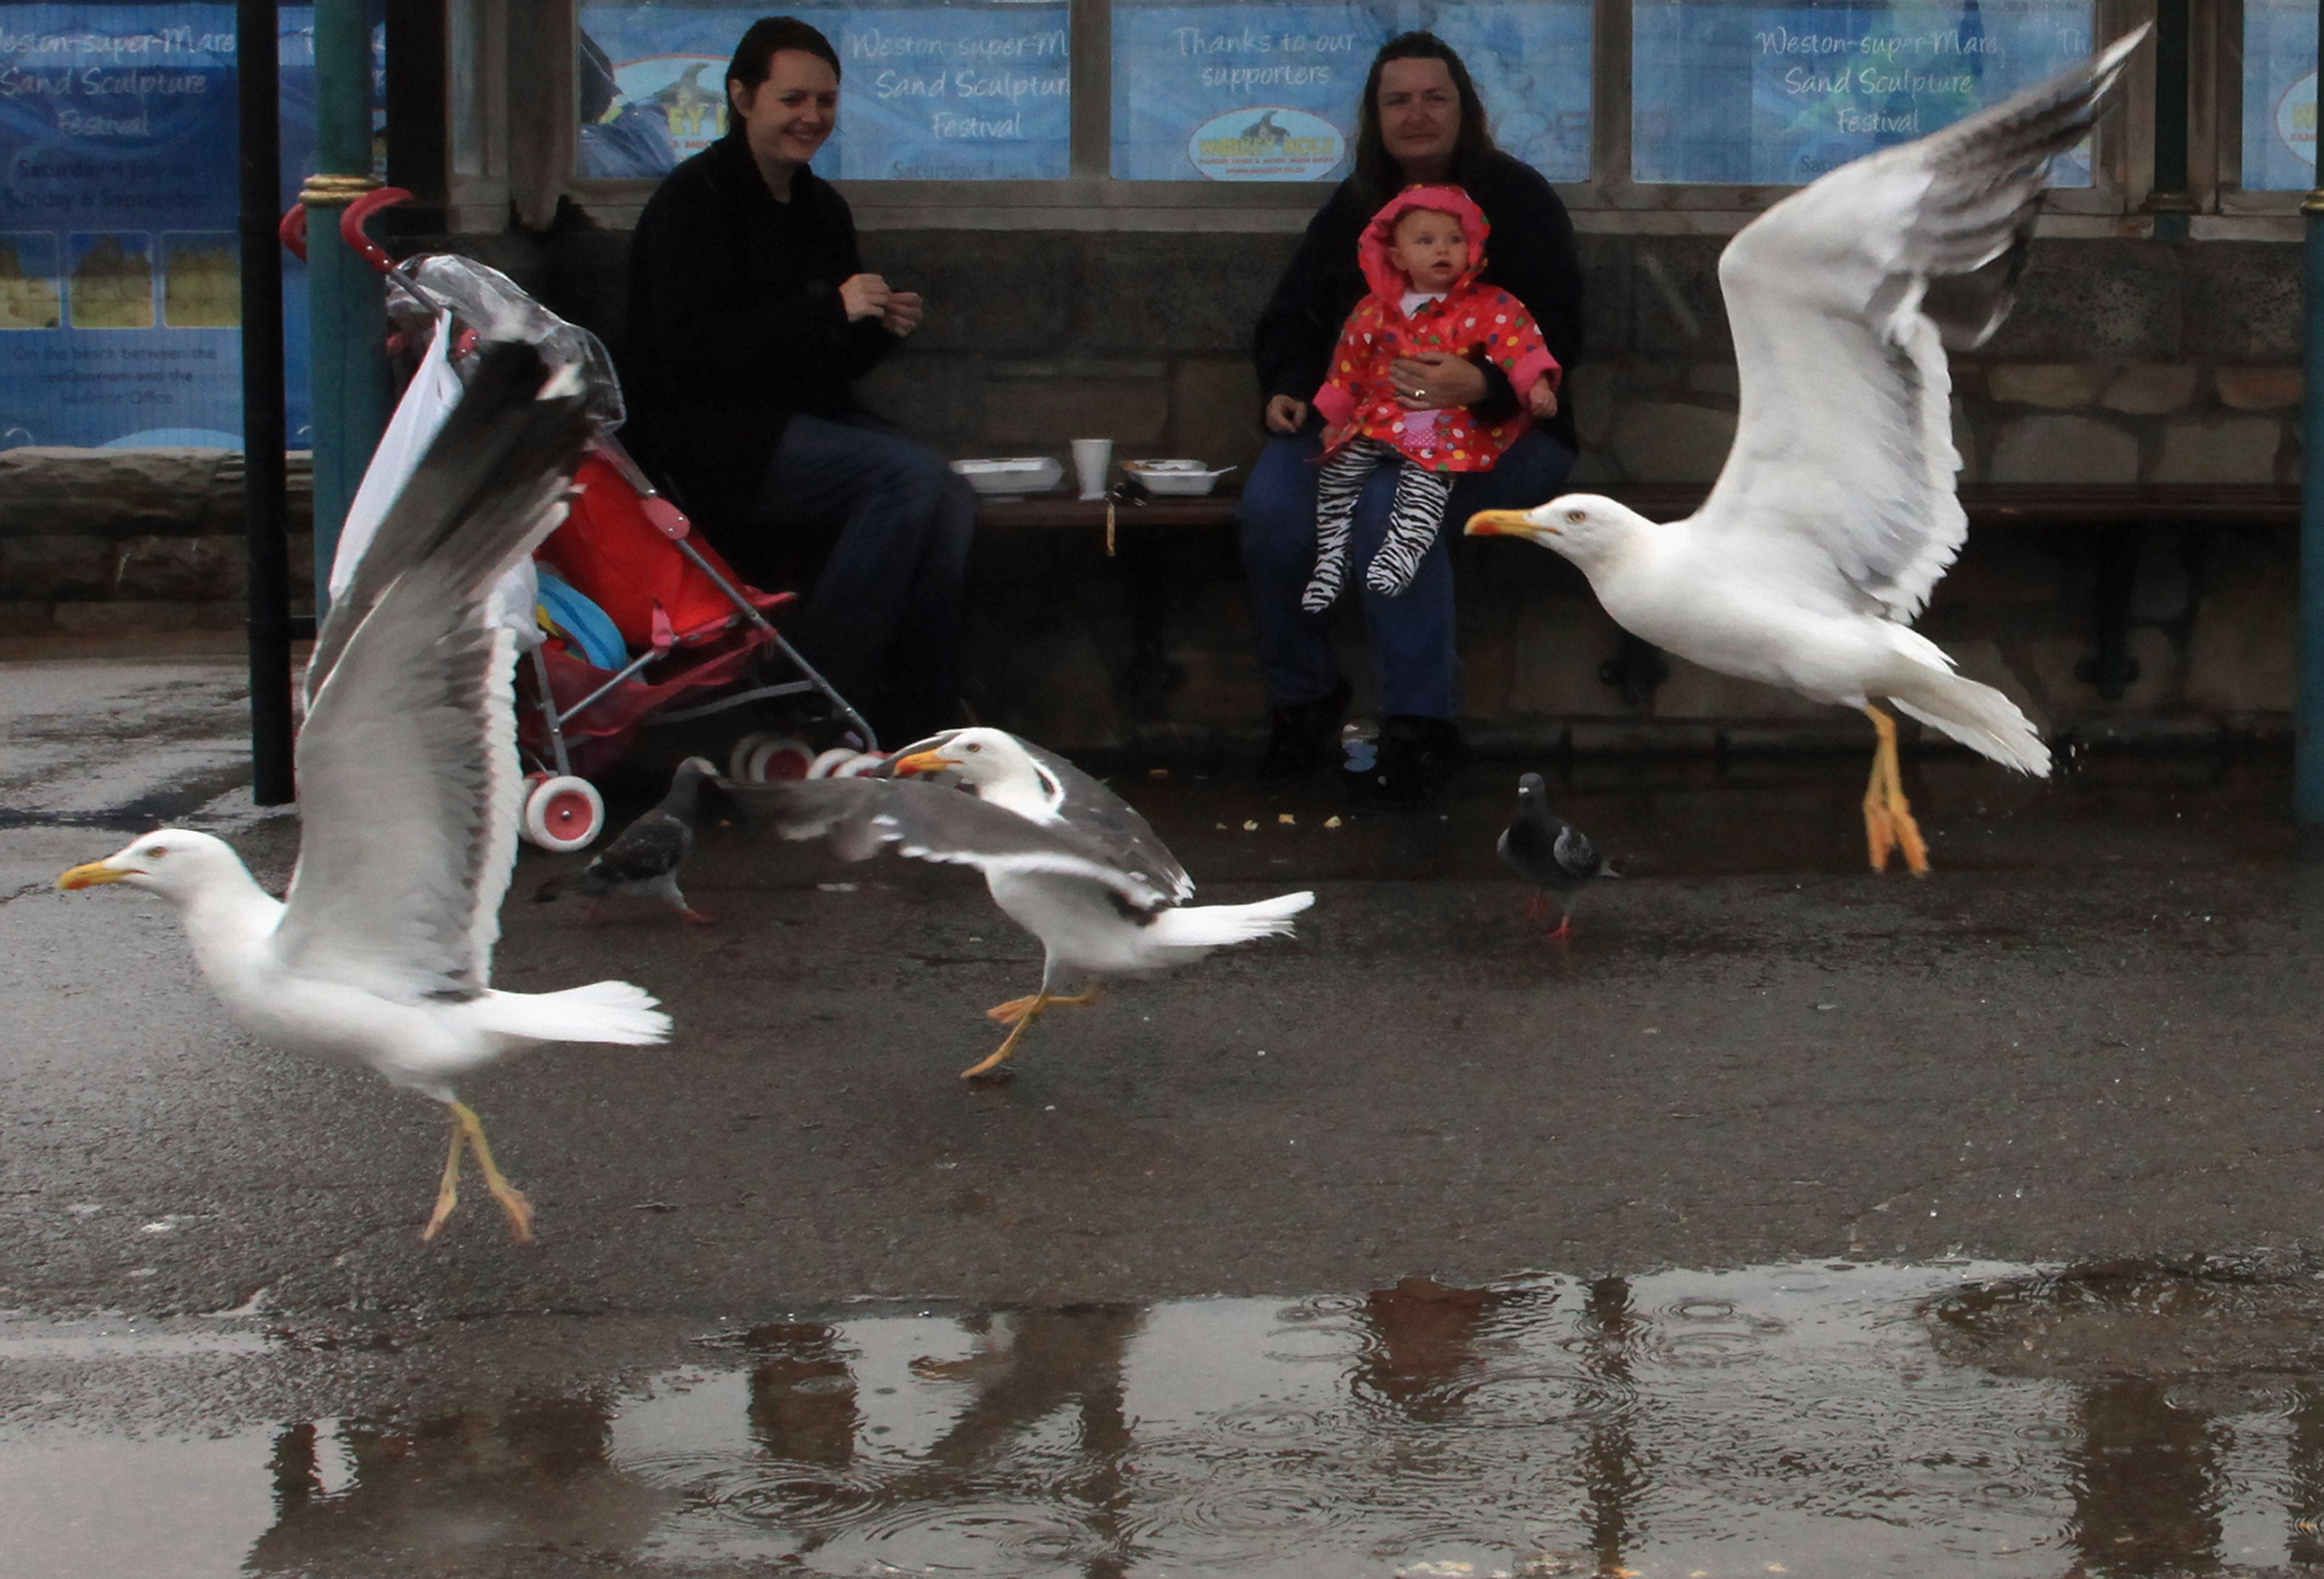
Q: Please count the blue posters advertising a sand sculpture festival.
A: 3